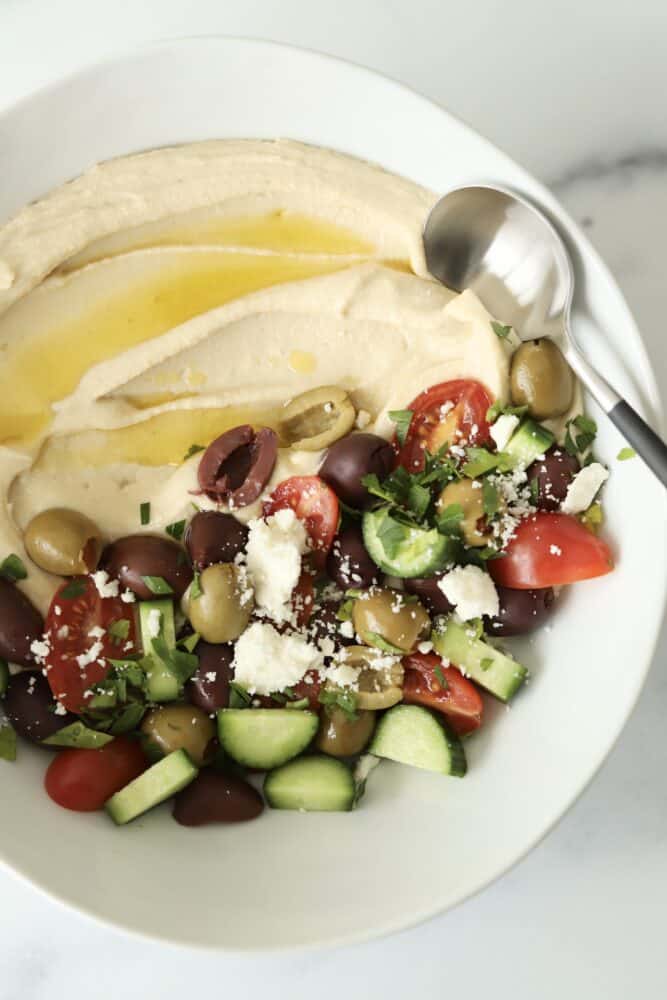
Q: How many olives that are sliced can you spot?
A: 3